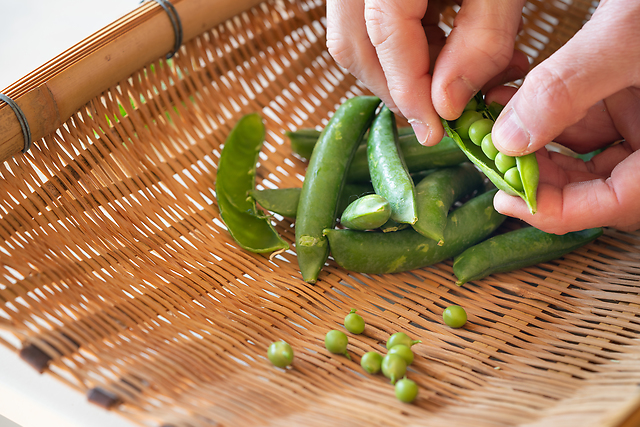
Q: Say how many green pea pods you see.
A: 10